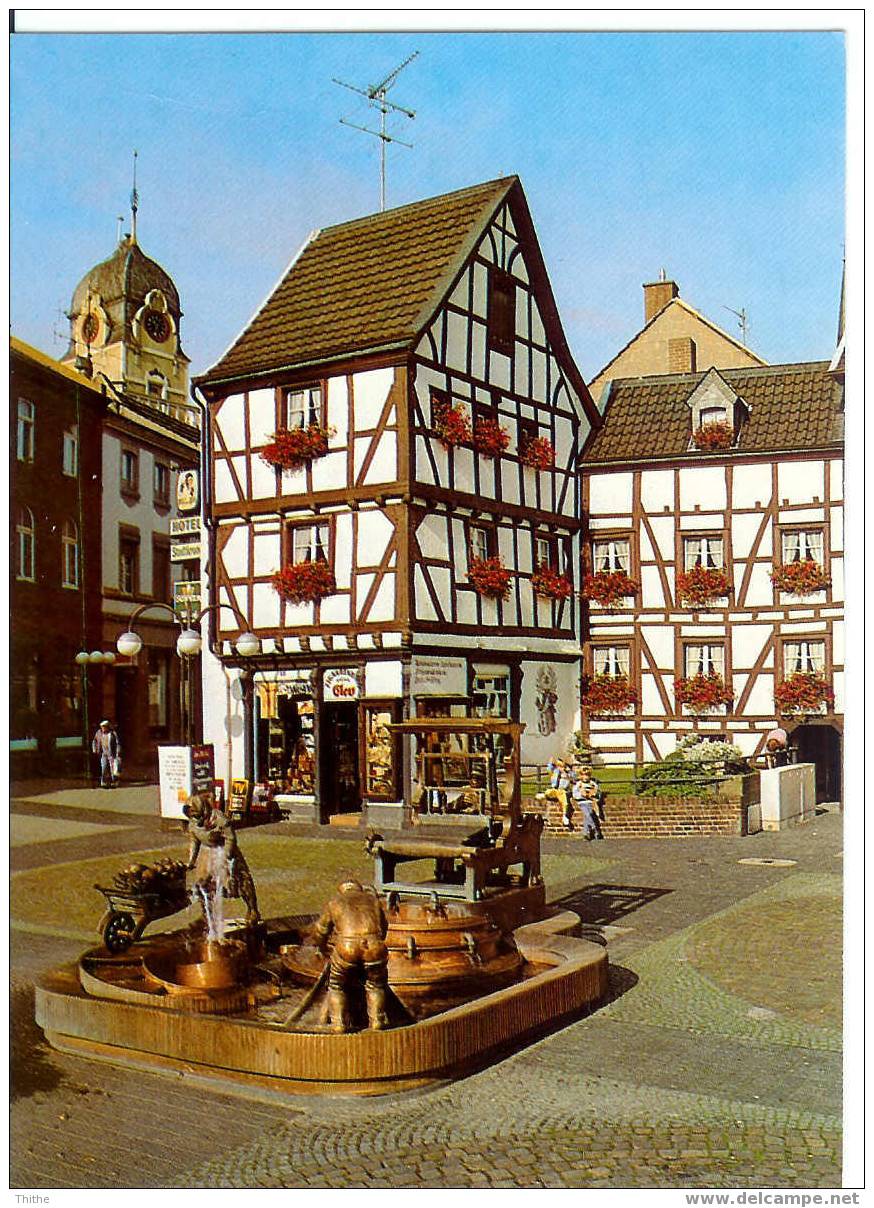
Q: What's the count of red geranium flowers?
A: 14